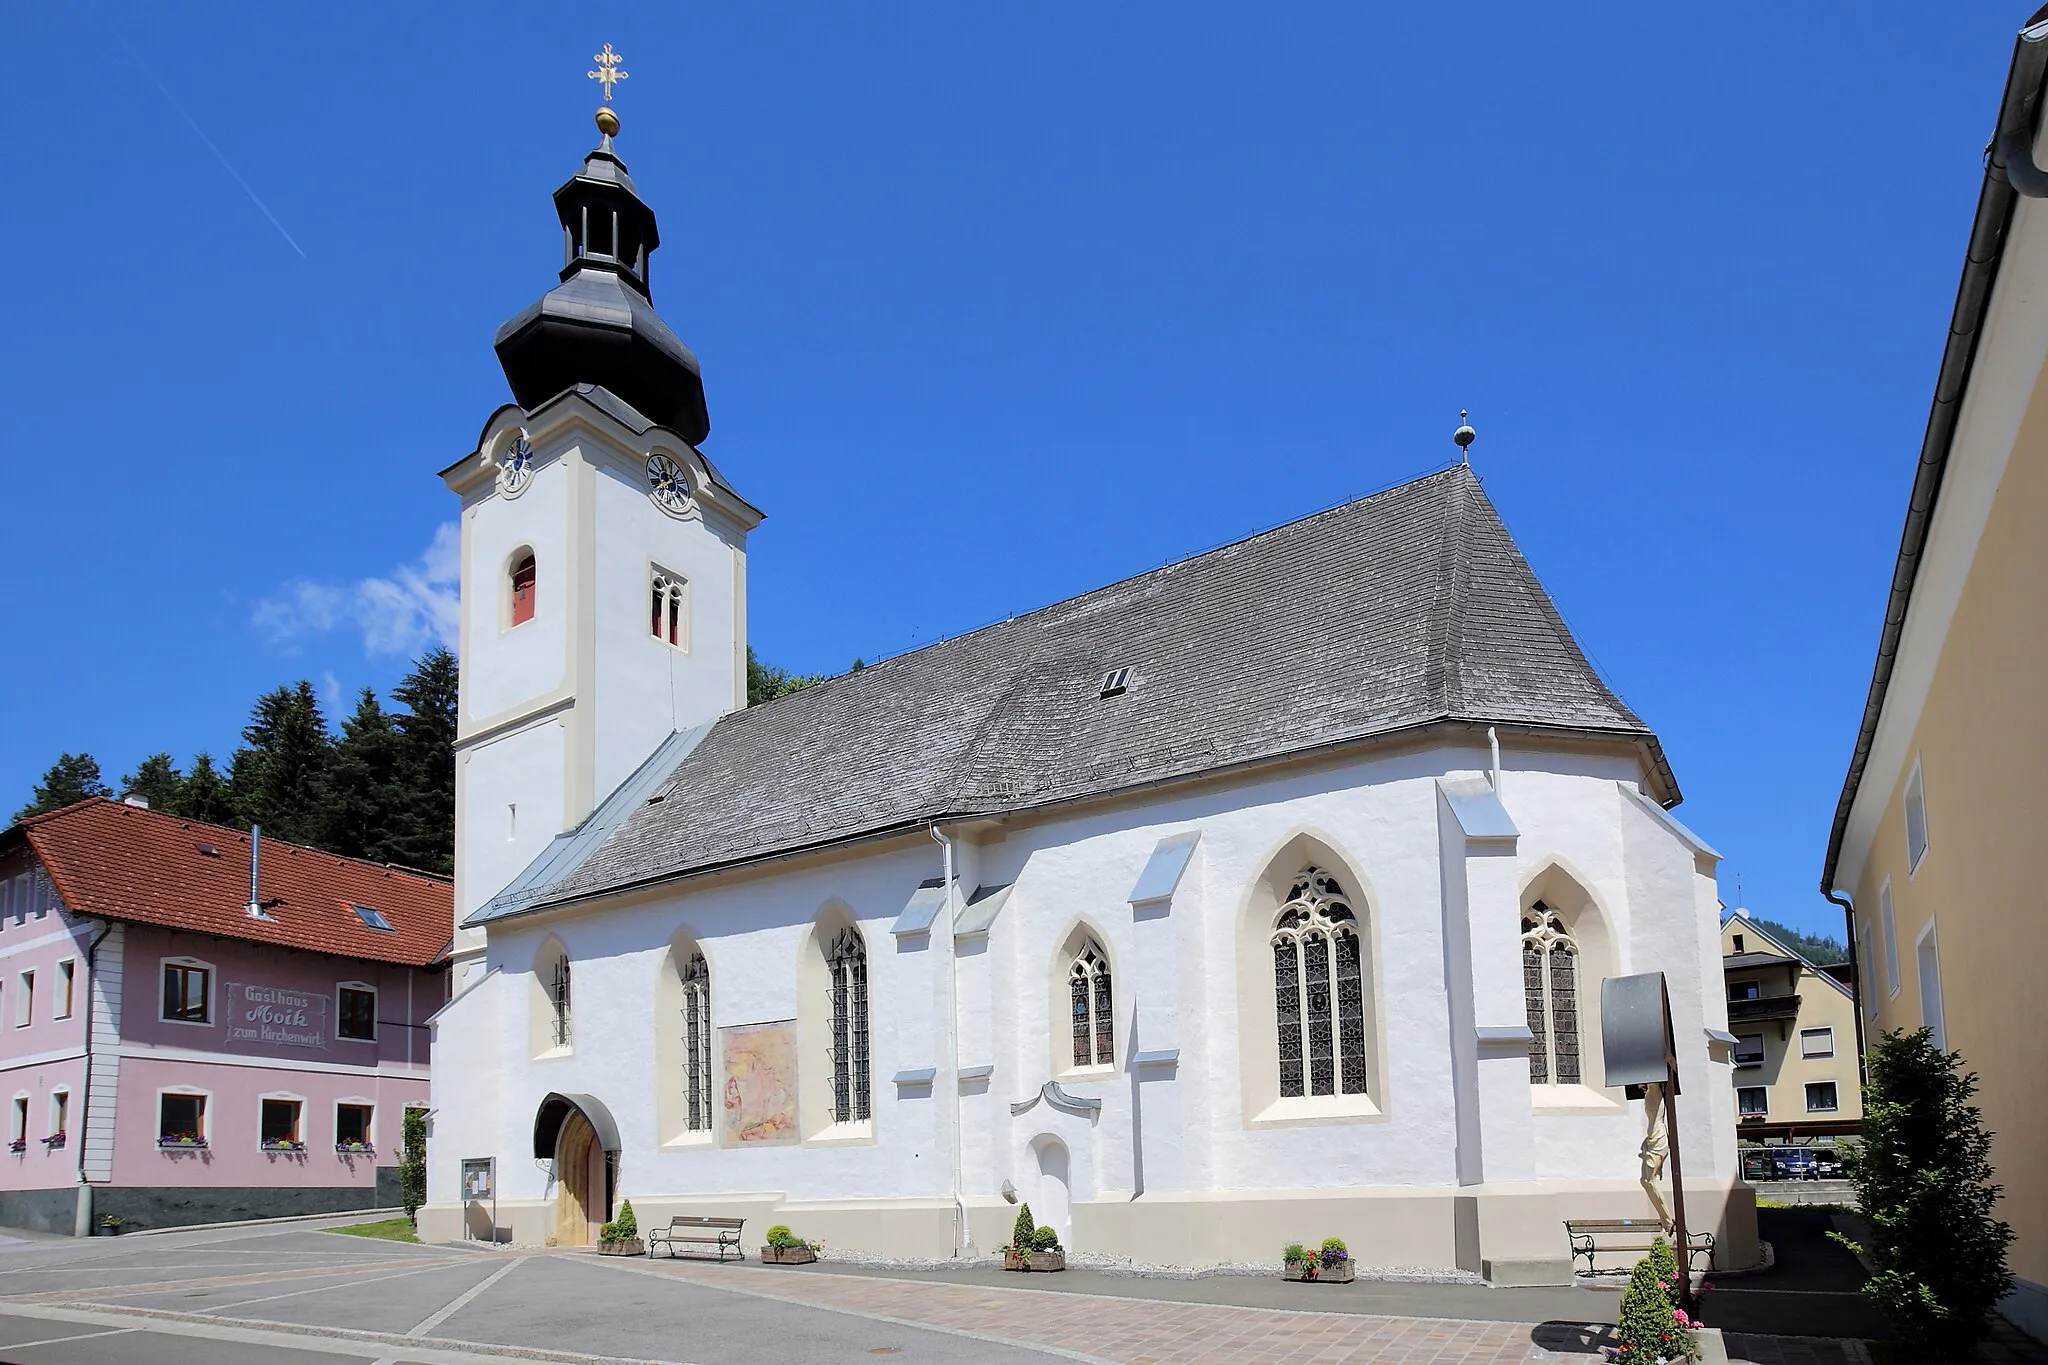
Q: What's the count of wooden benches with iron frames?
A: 2